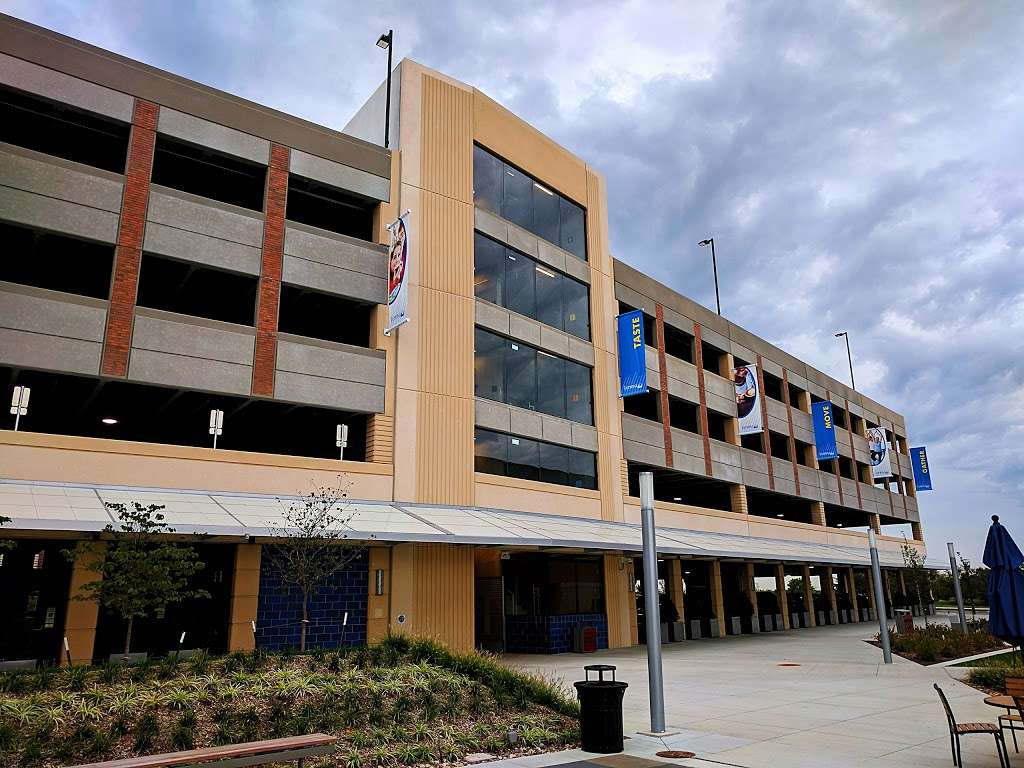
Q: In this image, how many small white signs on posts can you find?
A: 3